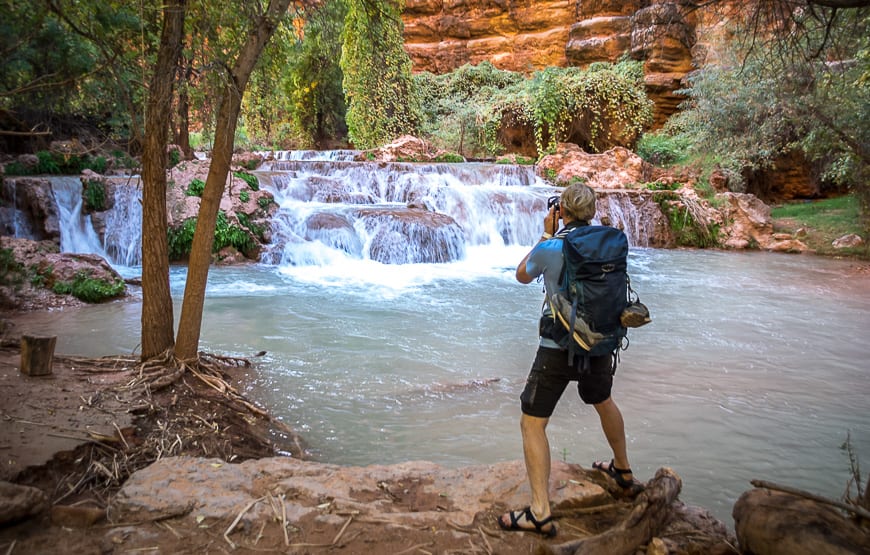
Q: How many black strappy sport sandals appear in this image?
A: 2